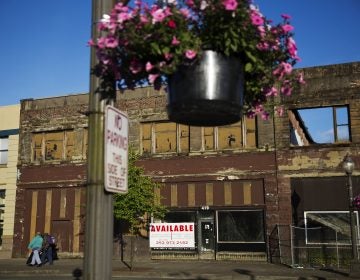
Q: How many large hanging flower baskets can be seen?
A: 1